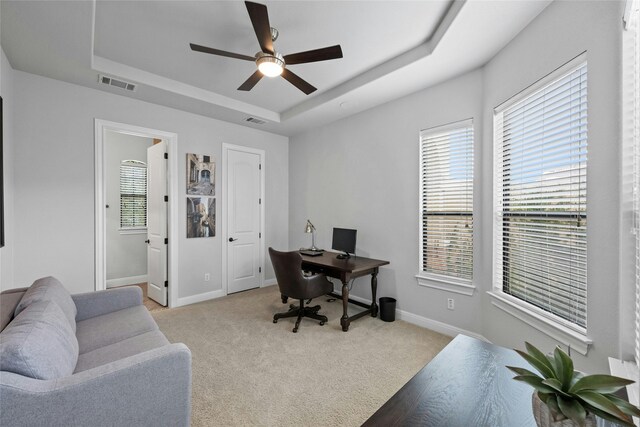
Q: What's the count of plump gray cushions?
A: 2